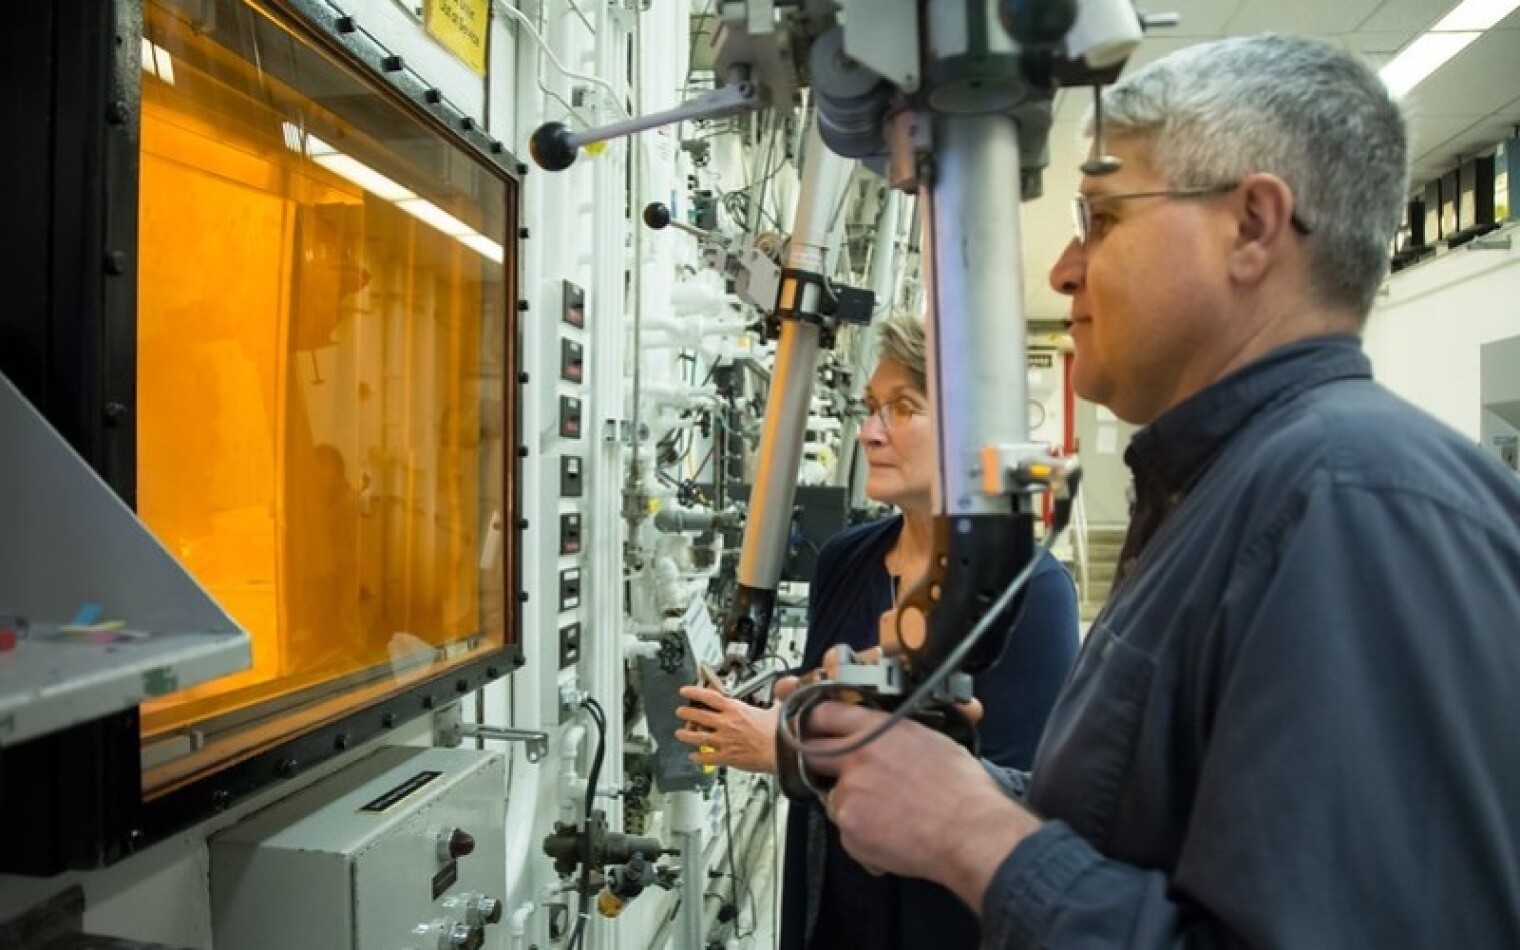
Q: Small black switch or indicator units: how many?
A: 7